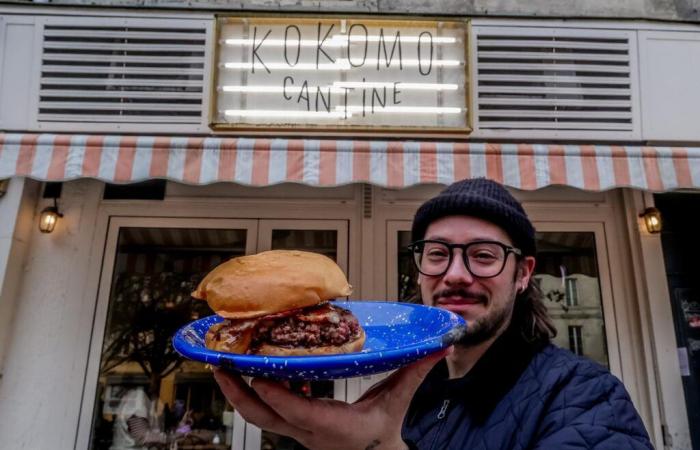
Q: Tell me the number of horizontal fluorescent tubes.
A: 8